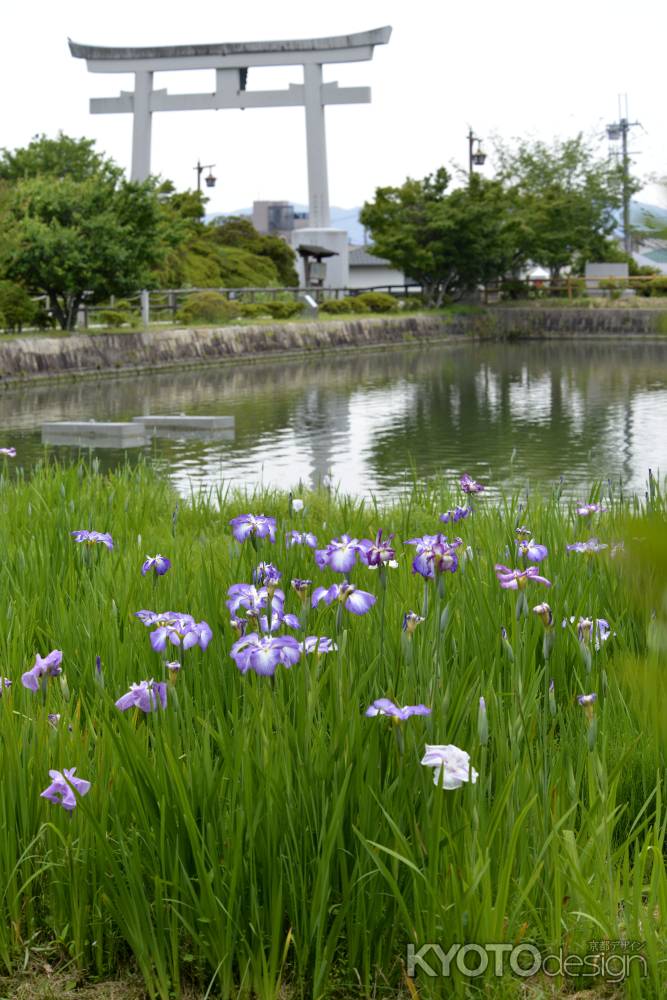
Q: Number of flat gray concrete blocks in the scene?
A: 2